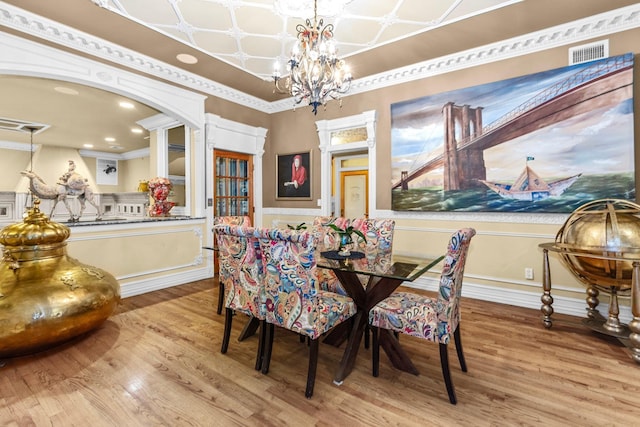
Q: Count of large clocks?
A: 0